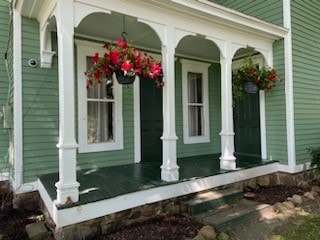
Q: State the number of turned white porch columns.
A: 3